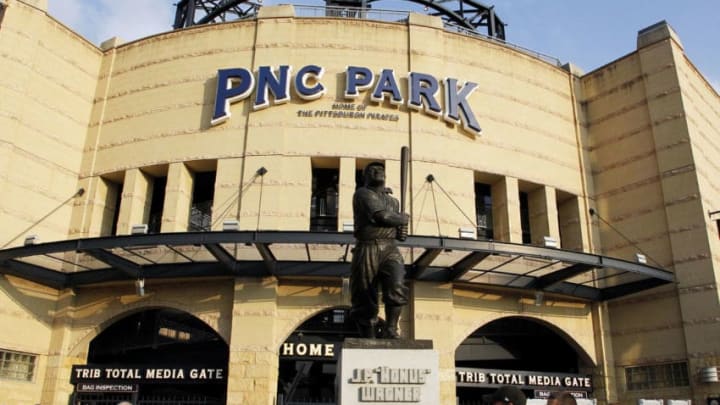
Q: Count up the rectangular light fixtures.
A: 7